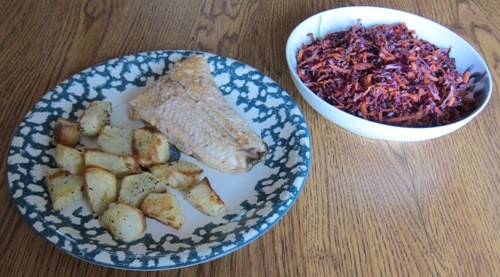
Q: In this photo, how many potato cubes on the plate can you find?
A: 13